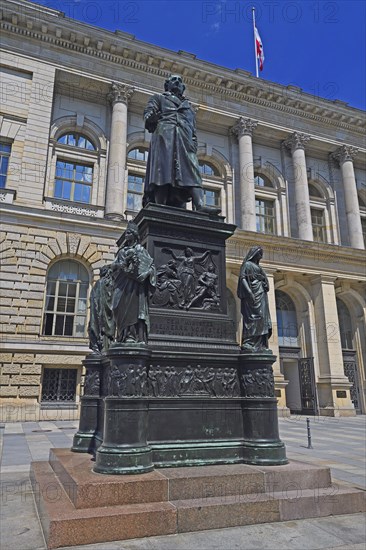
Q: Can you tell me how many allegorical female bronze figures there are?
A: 3